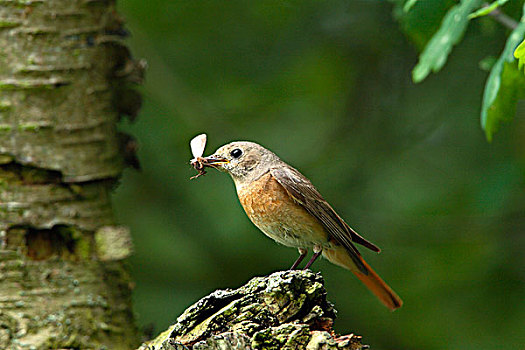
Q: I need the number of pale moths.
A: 1